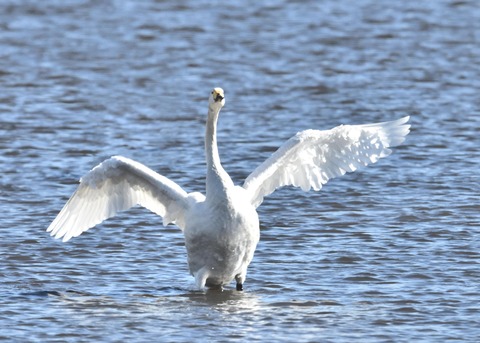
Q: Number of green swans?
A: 0